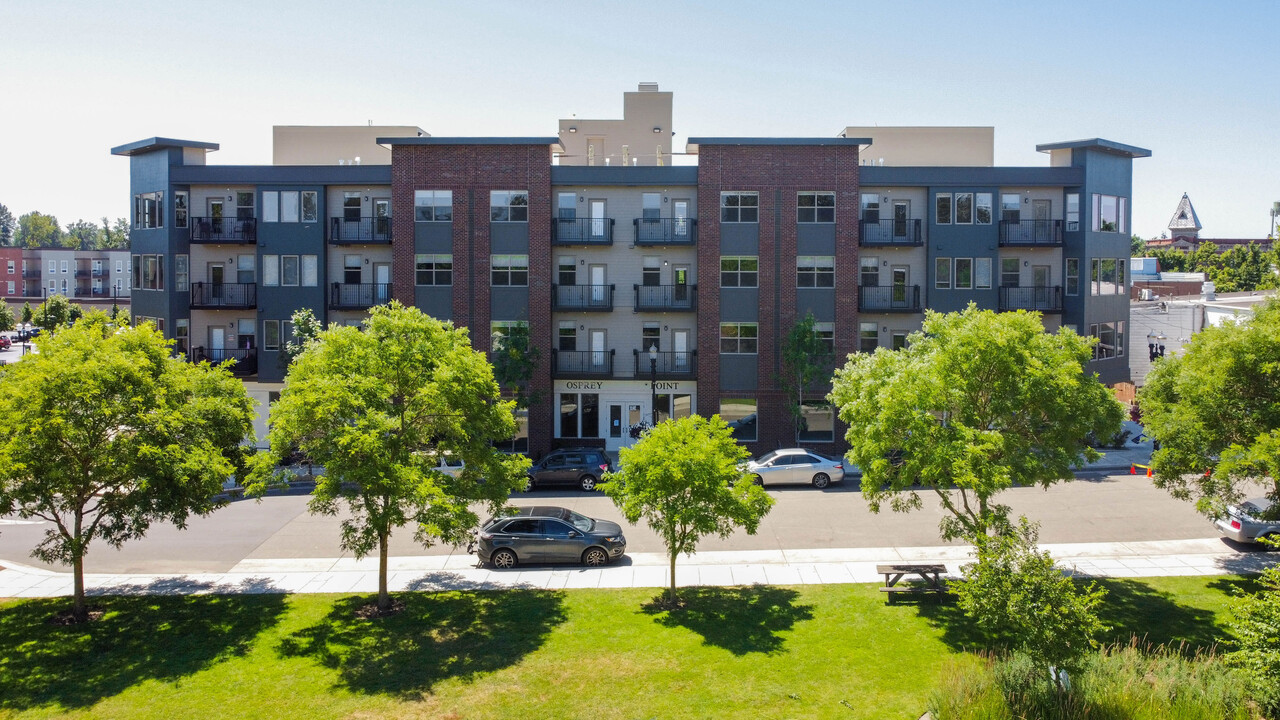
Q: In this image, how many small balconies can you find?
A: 15